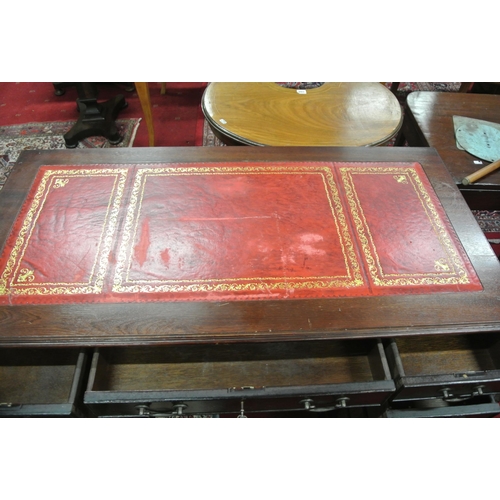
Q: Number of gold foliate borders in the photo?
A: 3